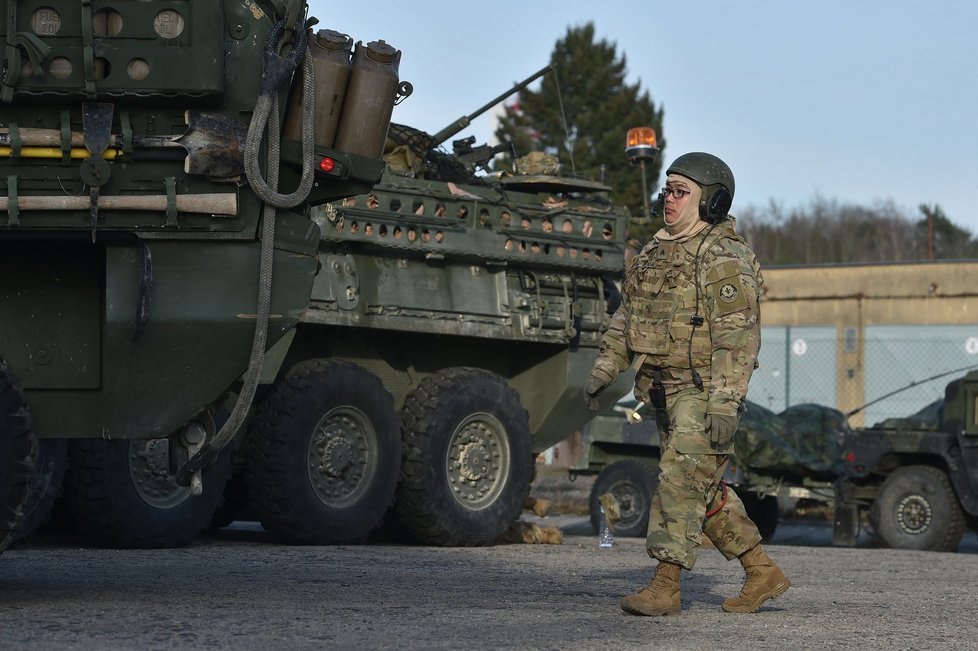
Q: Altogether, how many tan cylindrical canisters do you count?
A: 2